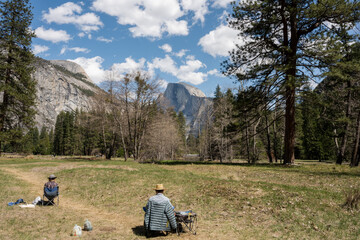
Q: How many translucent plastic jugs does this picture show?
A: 2